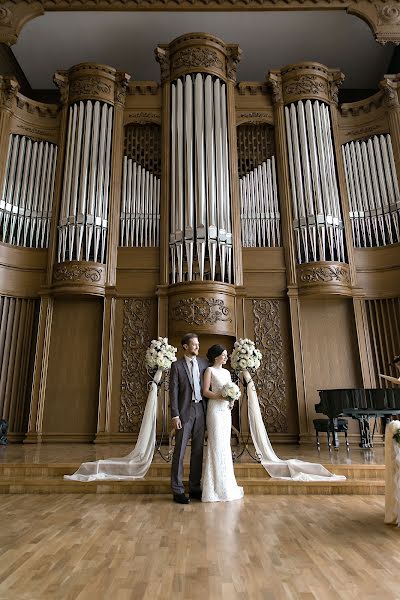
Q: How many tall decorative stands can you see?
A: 2